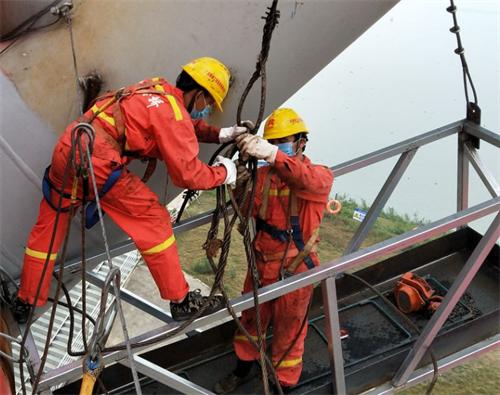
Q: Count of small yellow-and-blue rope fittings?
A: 1